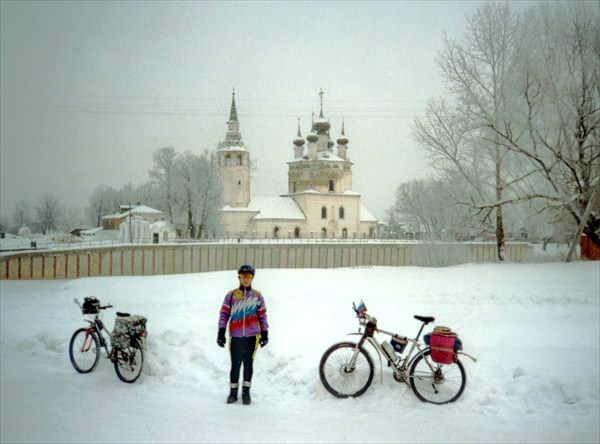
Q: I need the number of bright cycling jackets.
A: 1